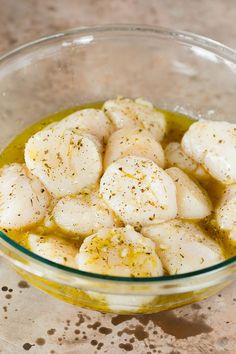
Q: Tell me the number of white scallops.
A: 14